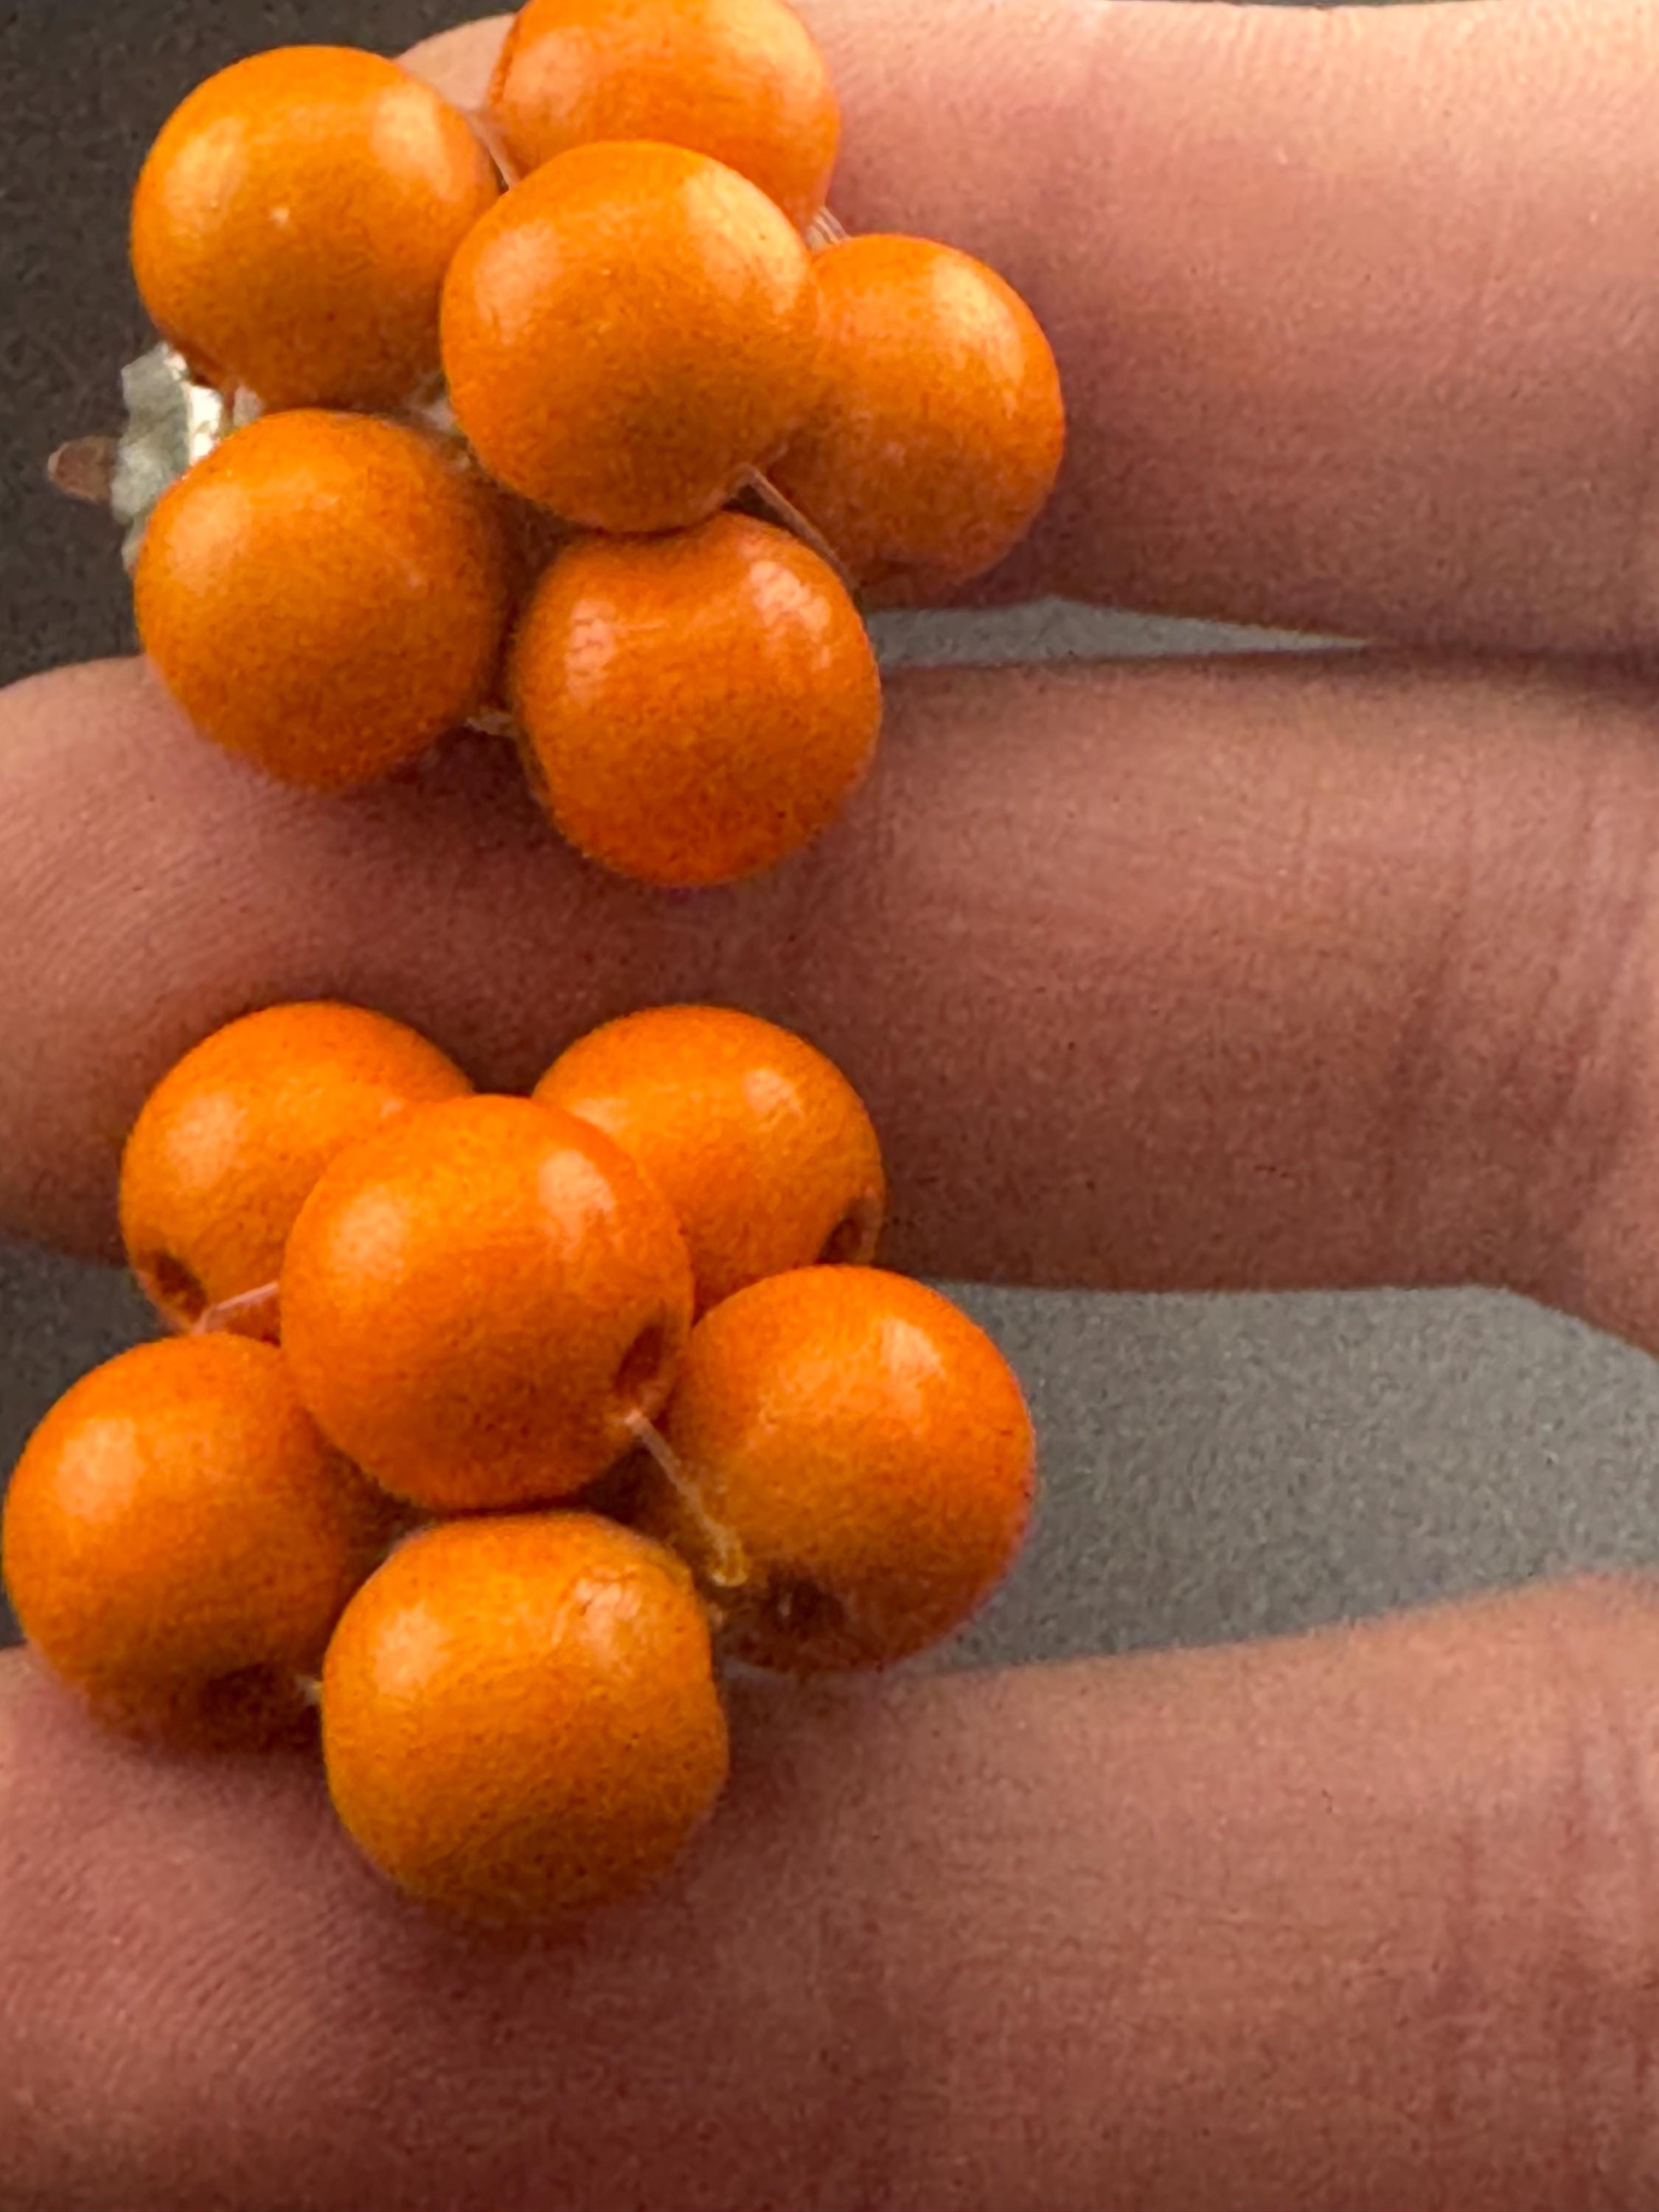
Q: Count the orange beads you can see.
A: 12